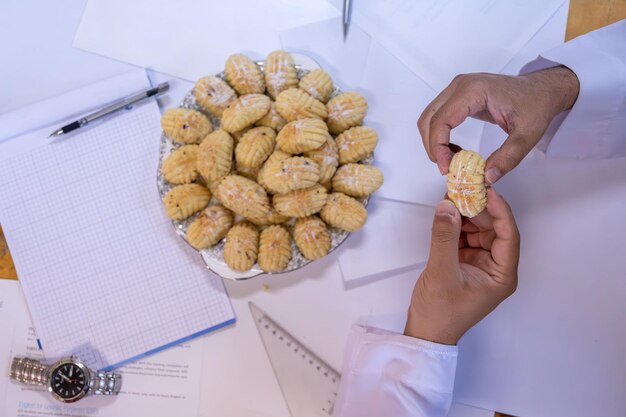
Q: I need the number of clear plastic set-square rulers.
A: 1